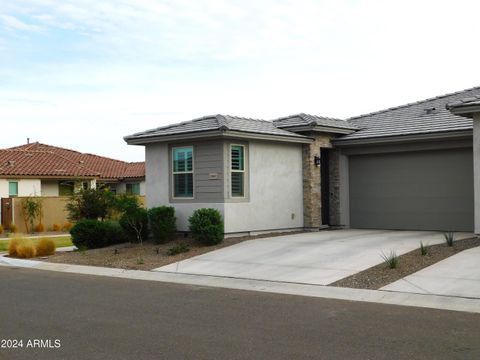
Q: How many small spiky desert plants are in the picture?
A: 3